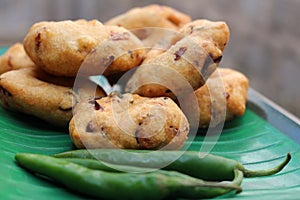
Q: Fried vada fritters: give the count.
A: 7